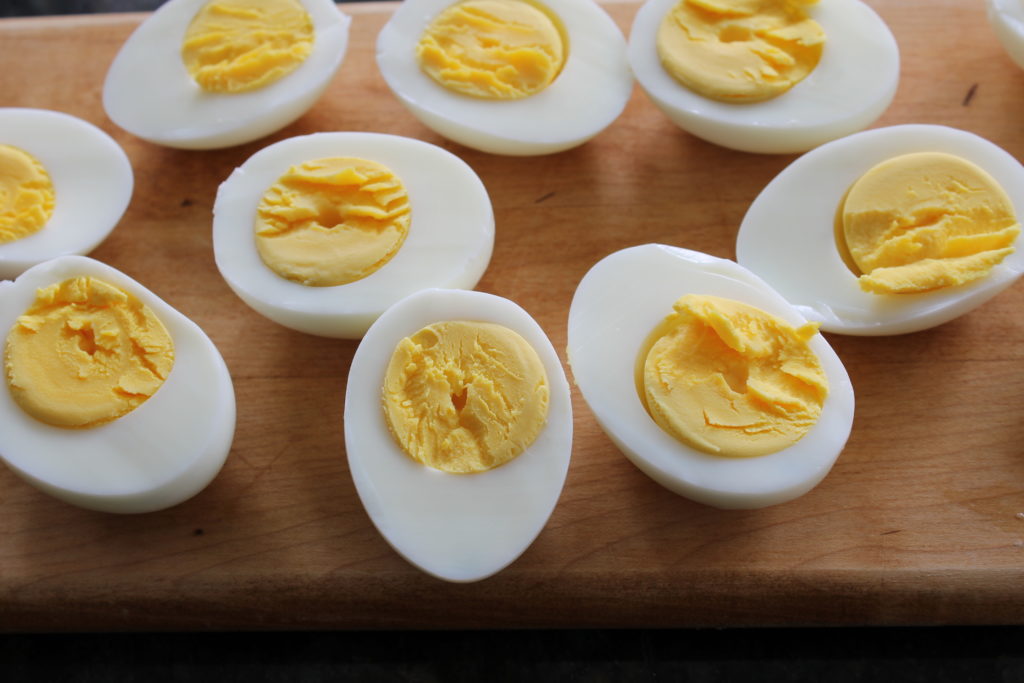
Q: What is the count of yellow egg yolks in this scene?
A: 9